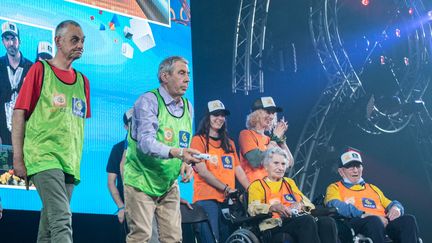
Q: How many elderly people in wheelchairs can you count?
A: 2